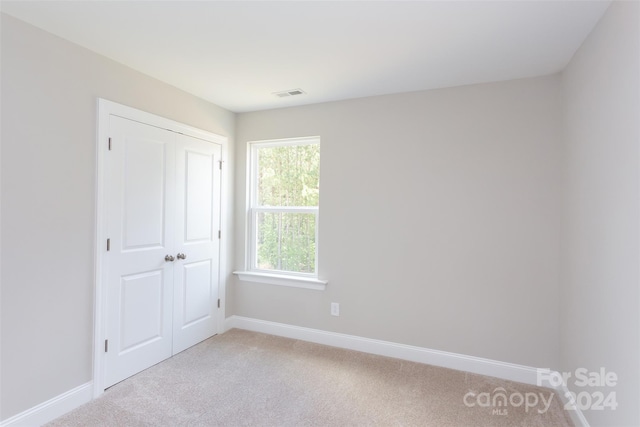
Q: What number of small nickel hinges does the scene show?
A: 6